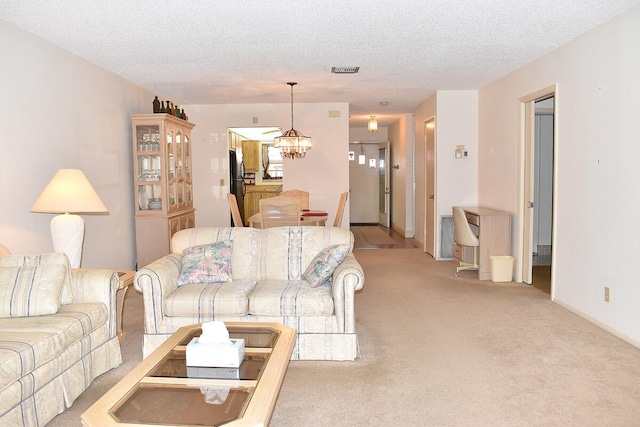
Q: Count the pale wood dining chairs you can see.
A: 4